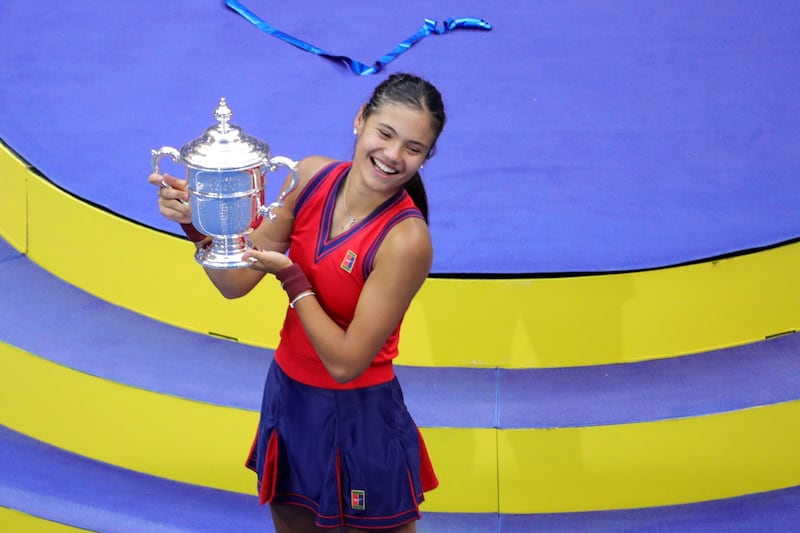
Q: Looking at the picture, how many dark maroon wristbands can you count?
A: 2